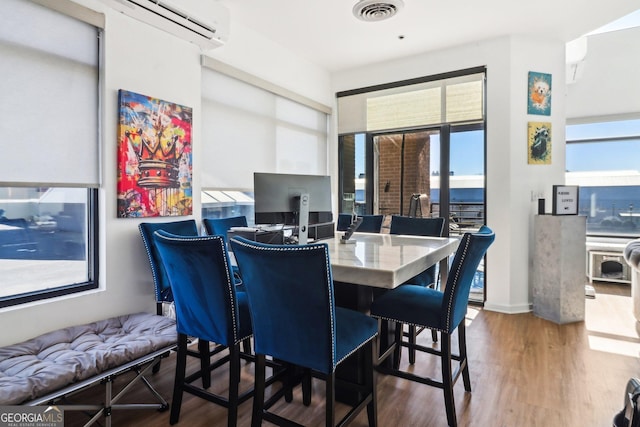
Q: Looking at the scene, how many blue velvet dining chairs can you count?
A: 7